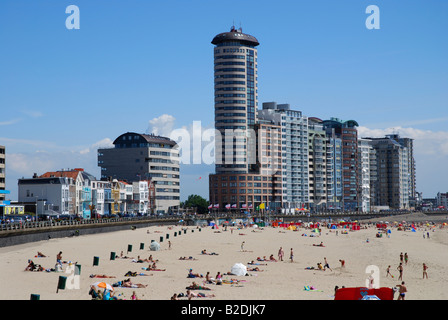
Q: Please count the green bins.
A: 15